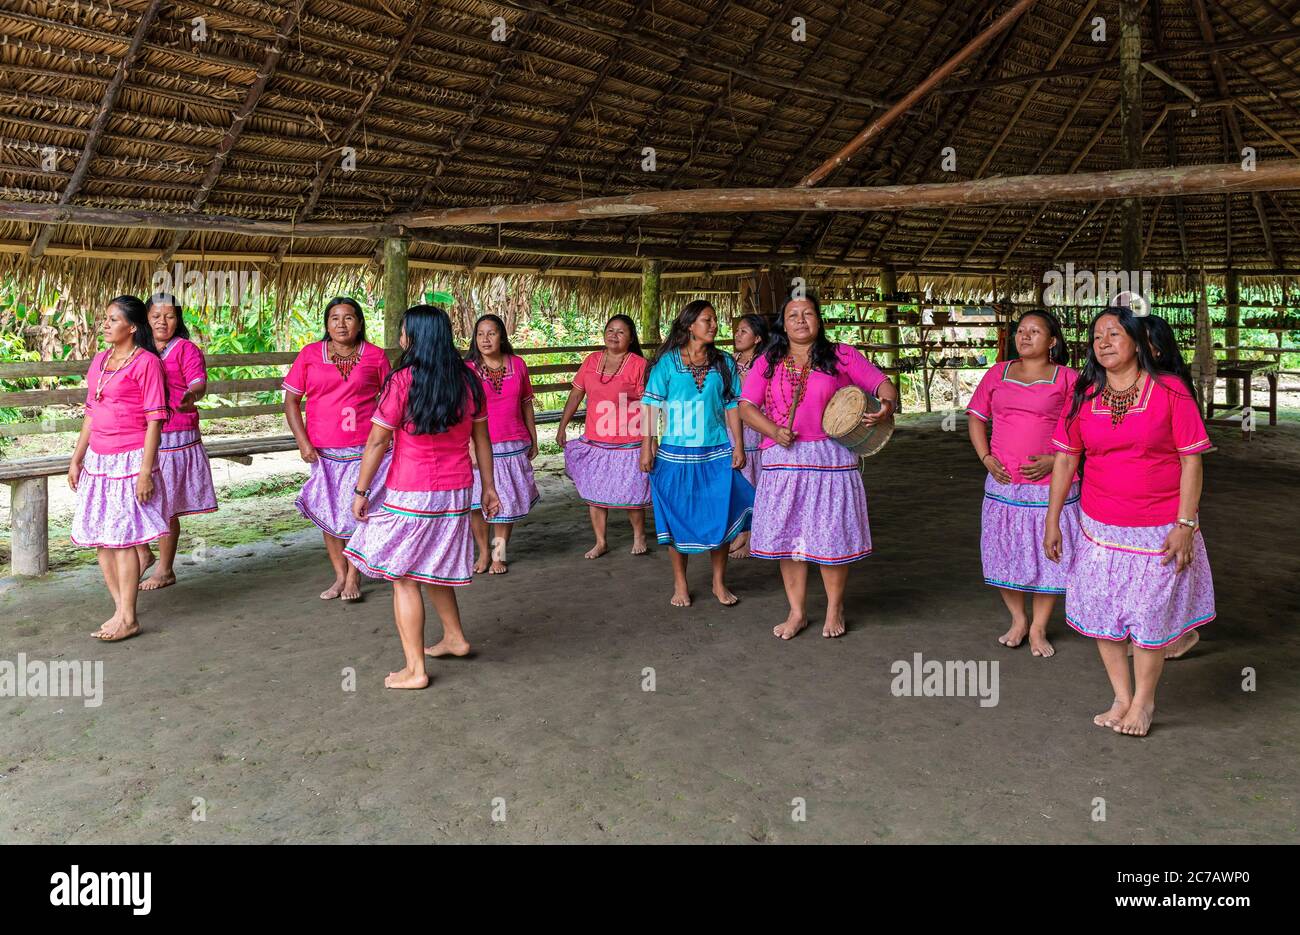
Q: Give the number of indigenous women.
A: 12